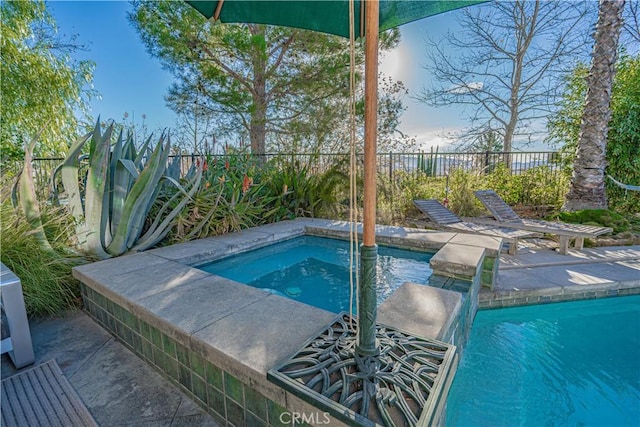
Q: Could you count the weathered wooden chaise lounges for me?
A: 2